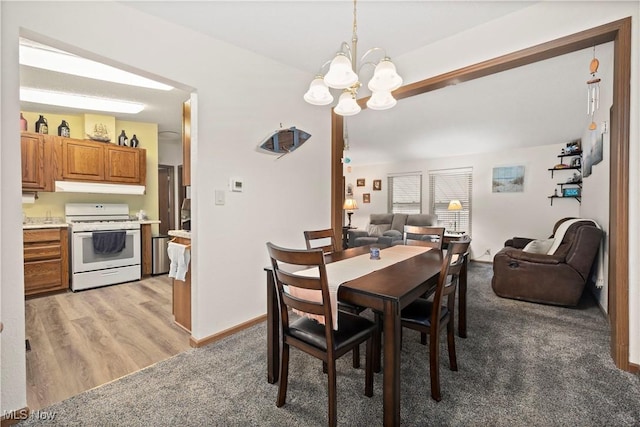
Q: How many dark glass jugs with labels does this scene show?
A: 4